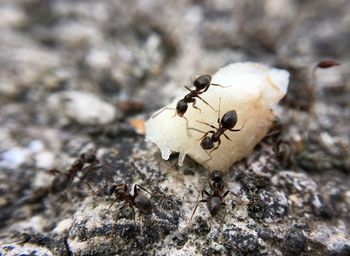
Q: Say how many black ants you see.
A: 5